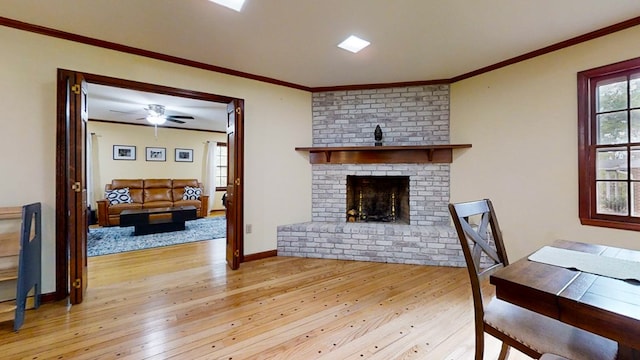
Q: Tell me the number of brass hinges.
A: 6